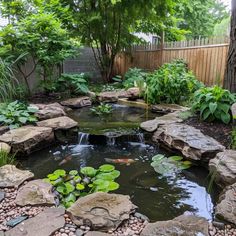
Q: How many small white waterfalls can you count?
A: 3